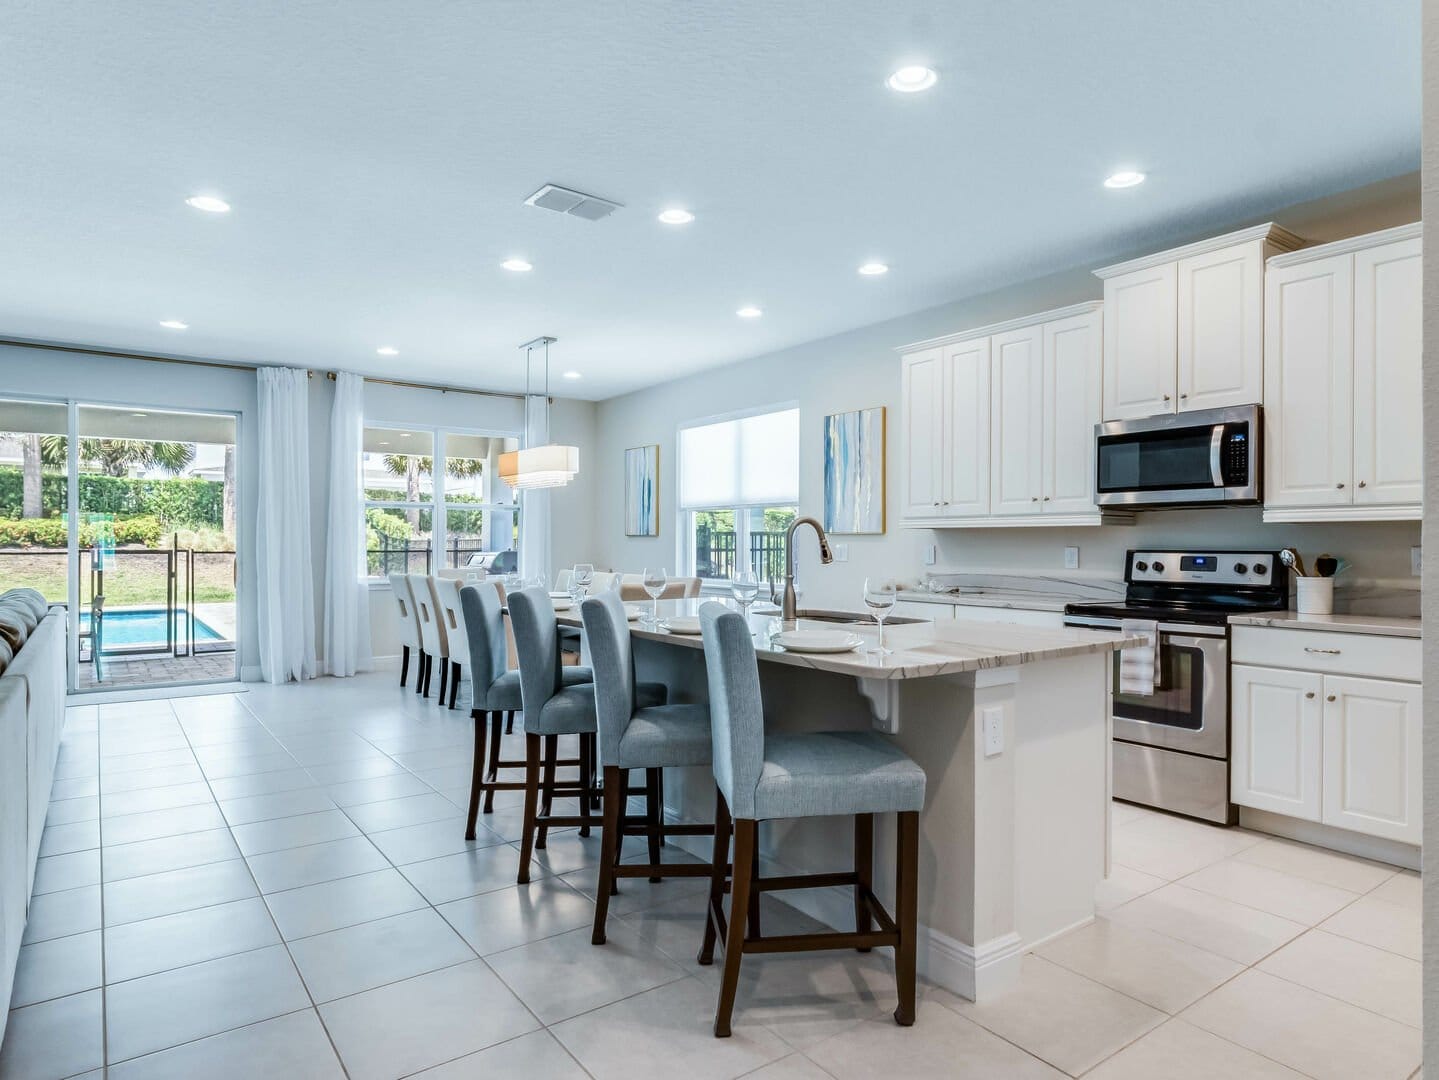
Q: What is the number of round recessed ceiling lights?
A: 10